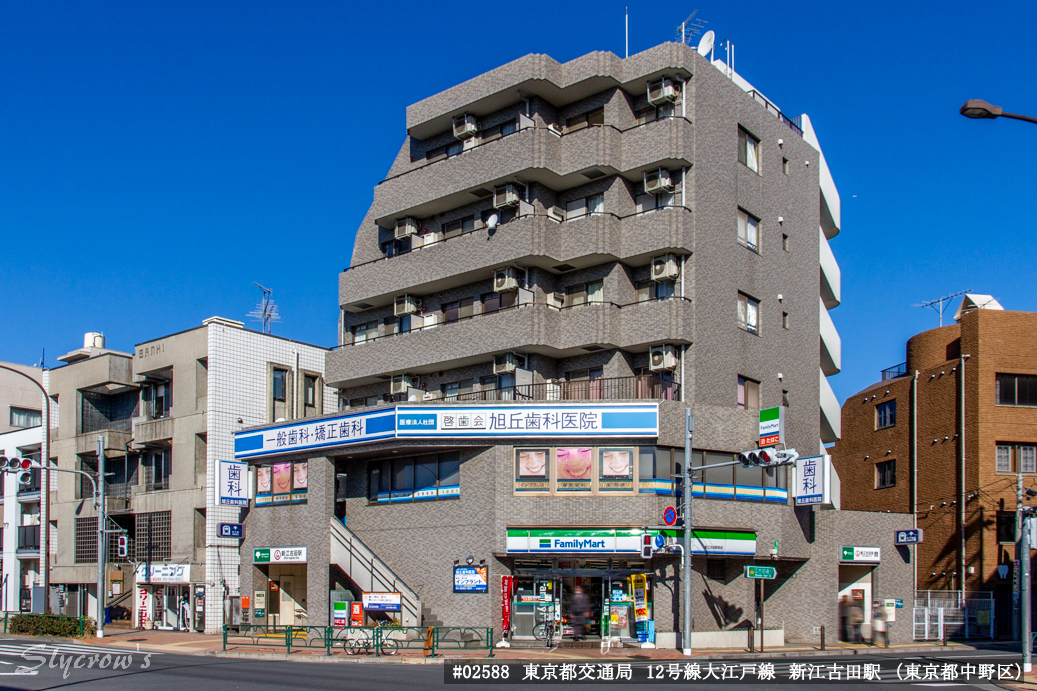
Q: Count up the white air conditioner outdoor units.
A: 11